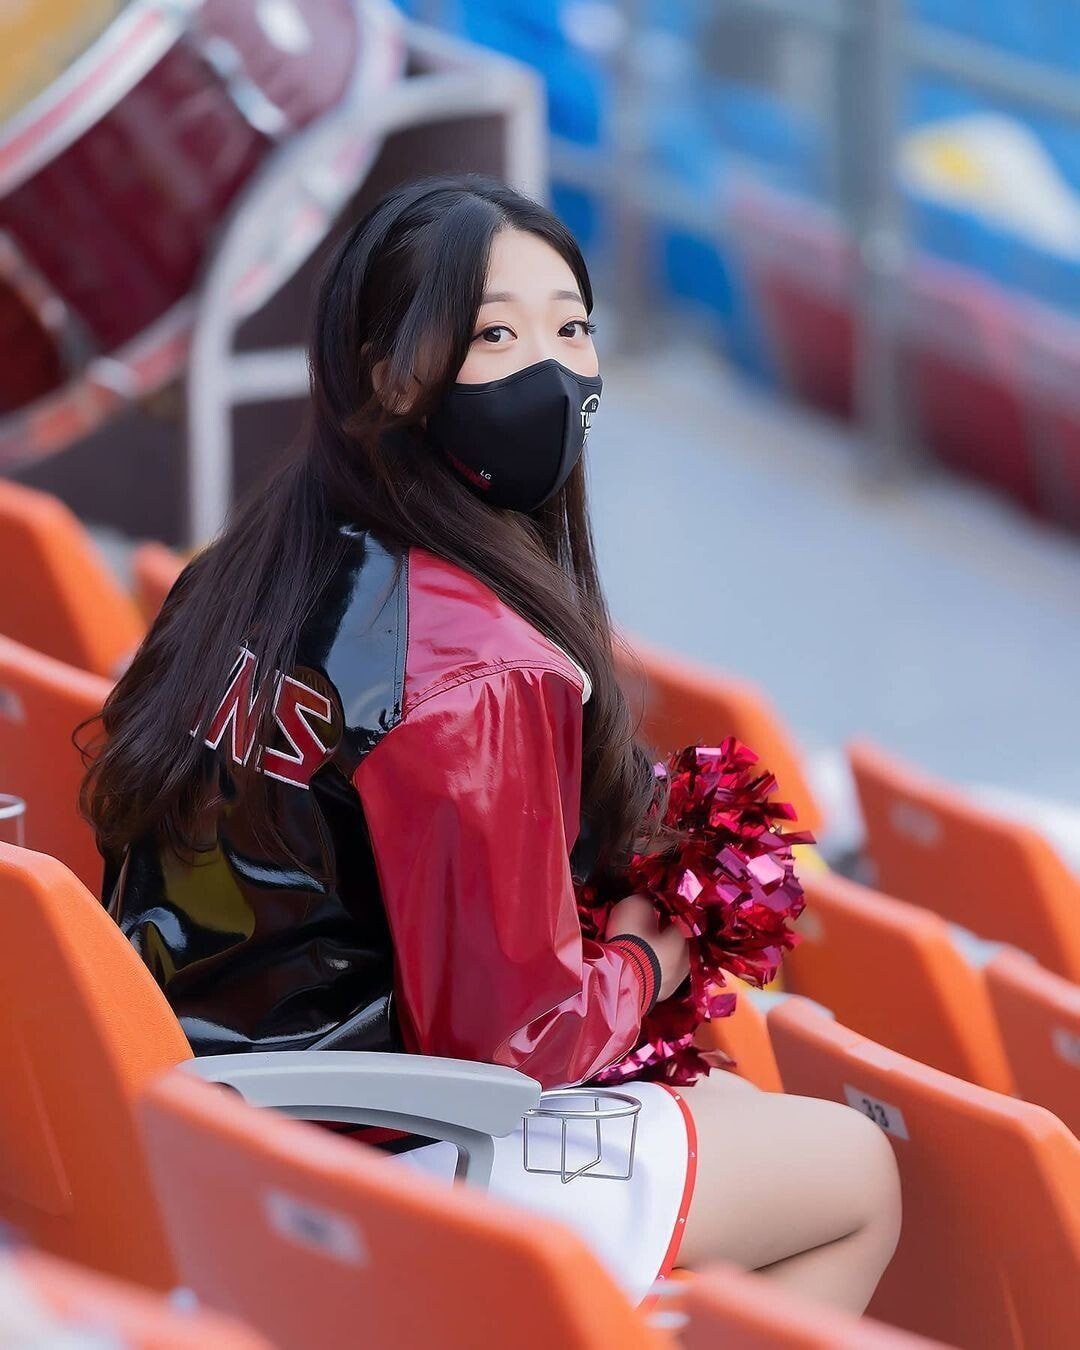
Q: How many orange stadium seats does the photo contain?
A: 13